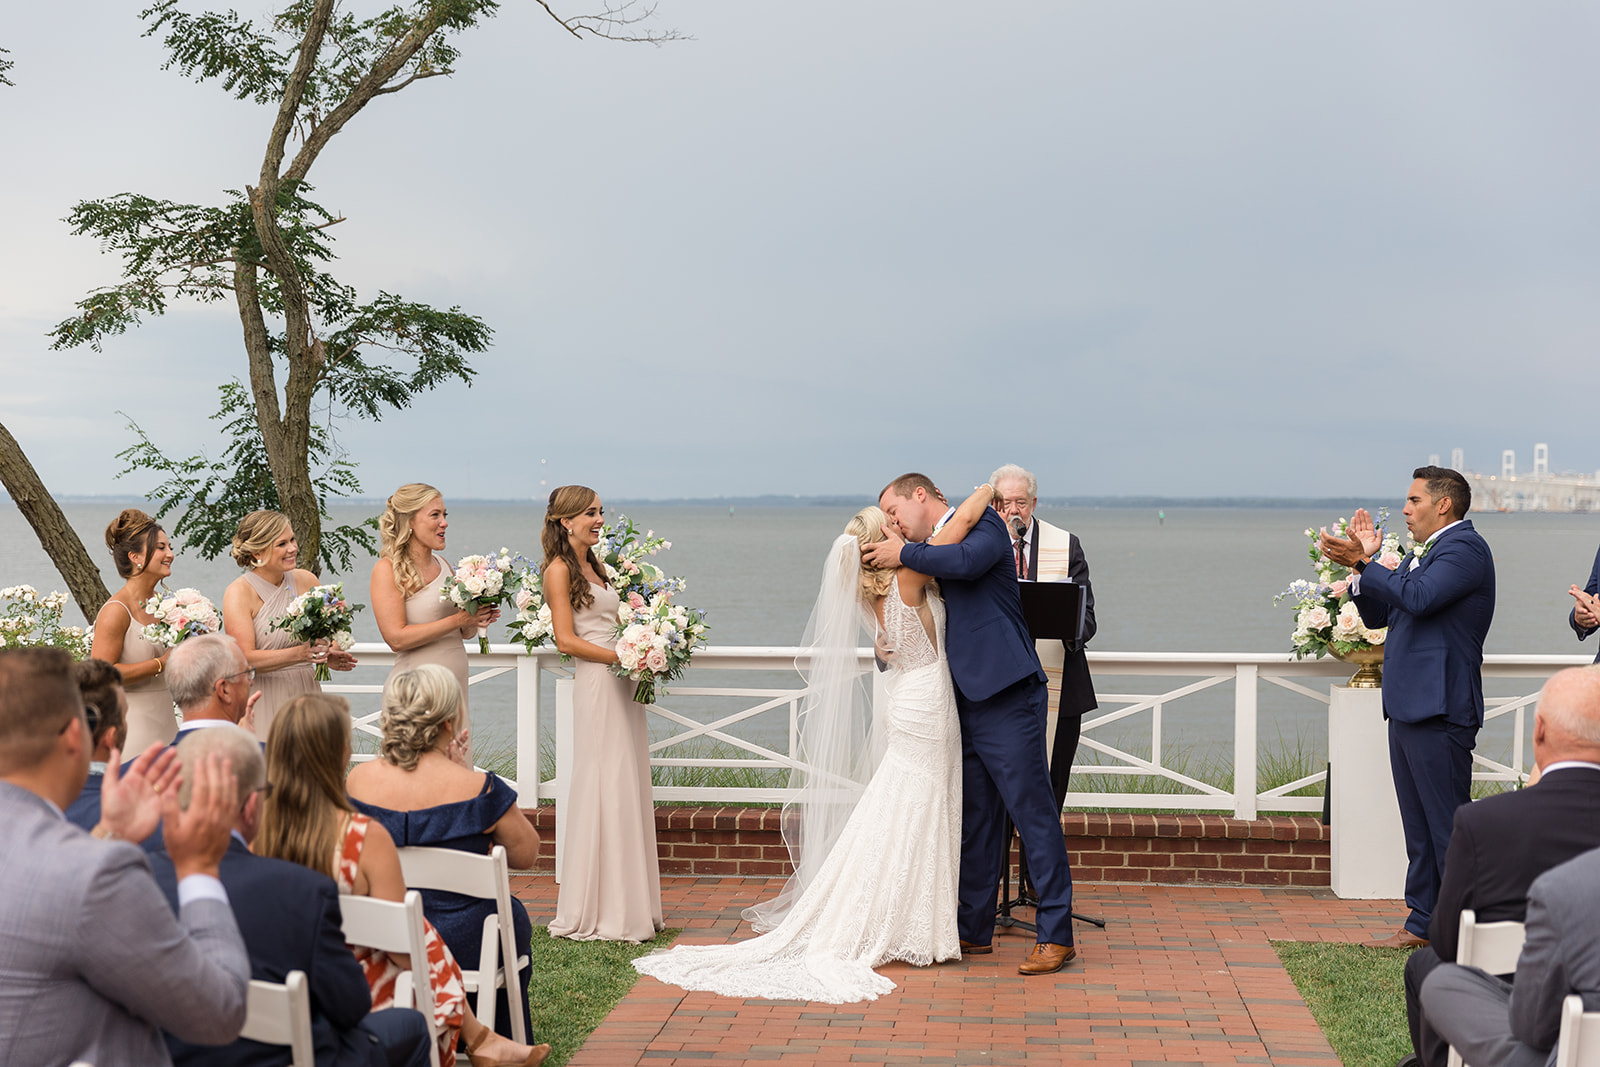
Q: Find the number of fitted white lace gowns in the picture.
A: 1